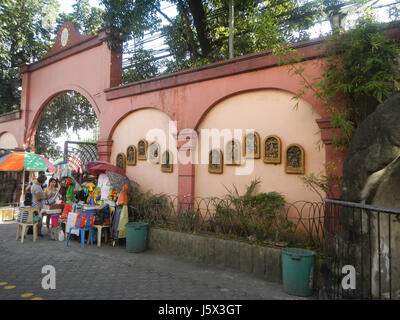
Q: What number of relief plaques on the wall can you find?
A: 10